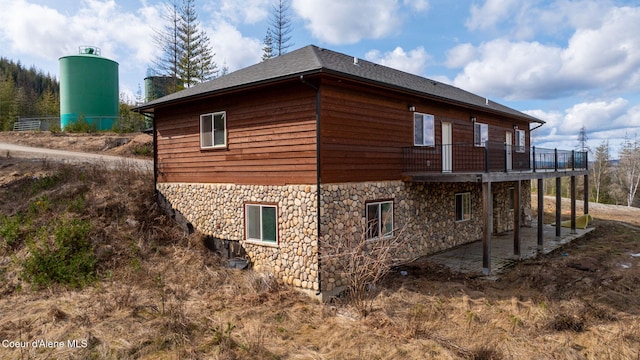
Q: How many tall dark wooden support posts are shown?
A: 6